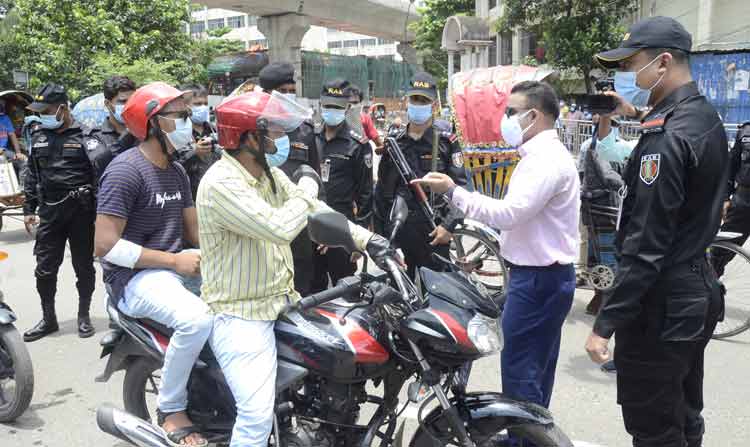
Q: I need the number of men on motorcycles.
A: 2